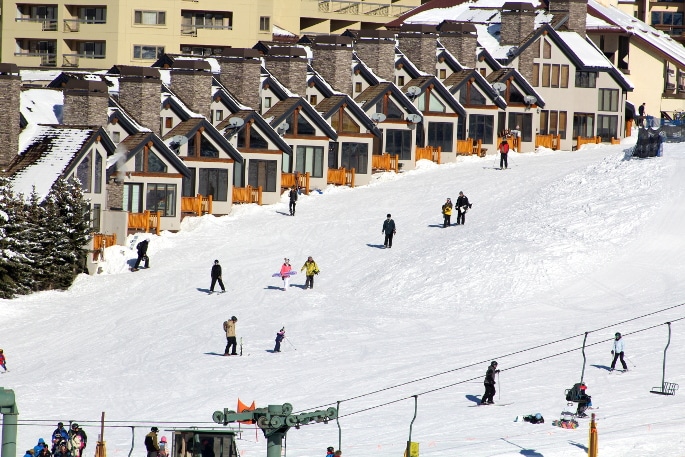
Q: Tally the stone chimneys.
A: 12